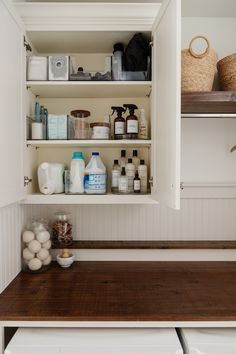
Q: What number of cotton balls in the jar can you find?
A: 8